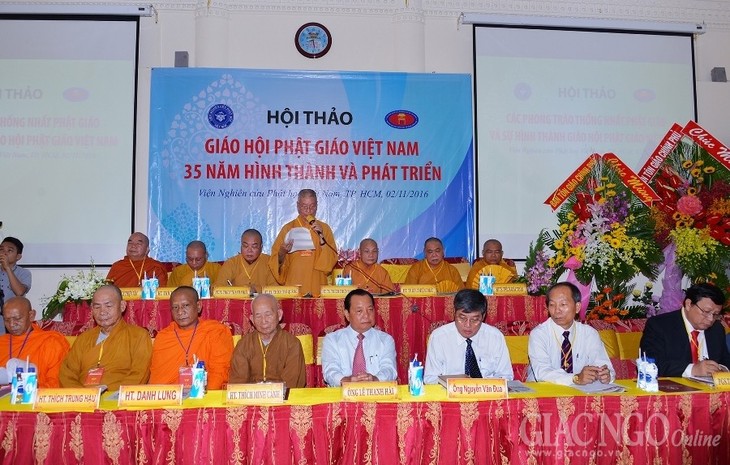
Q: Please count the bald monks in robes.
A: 11